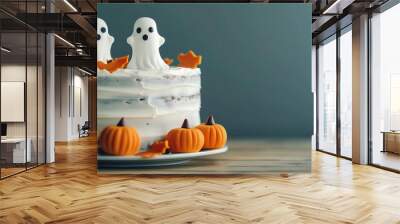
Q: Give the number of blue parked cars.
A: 0